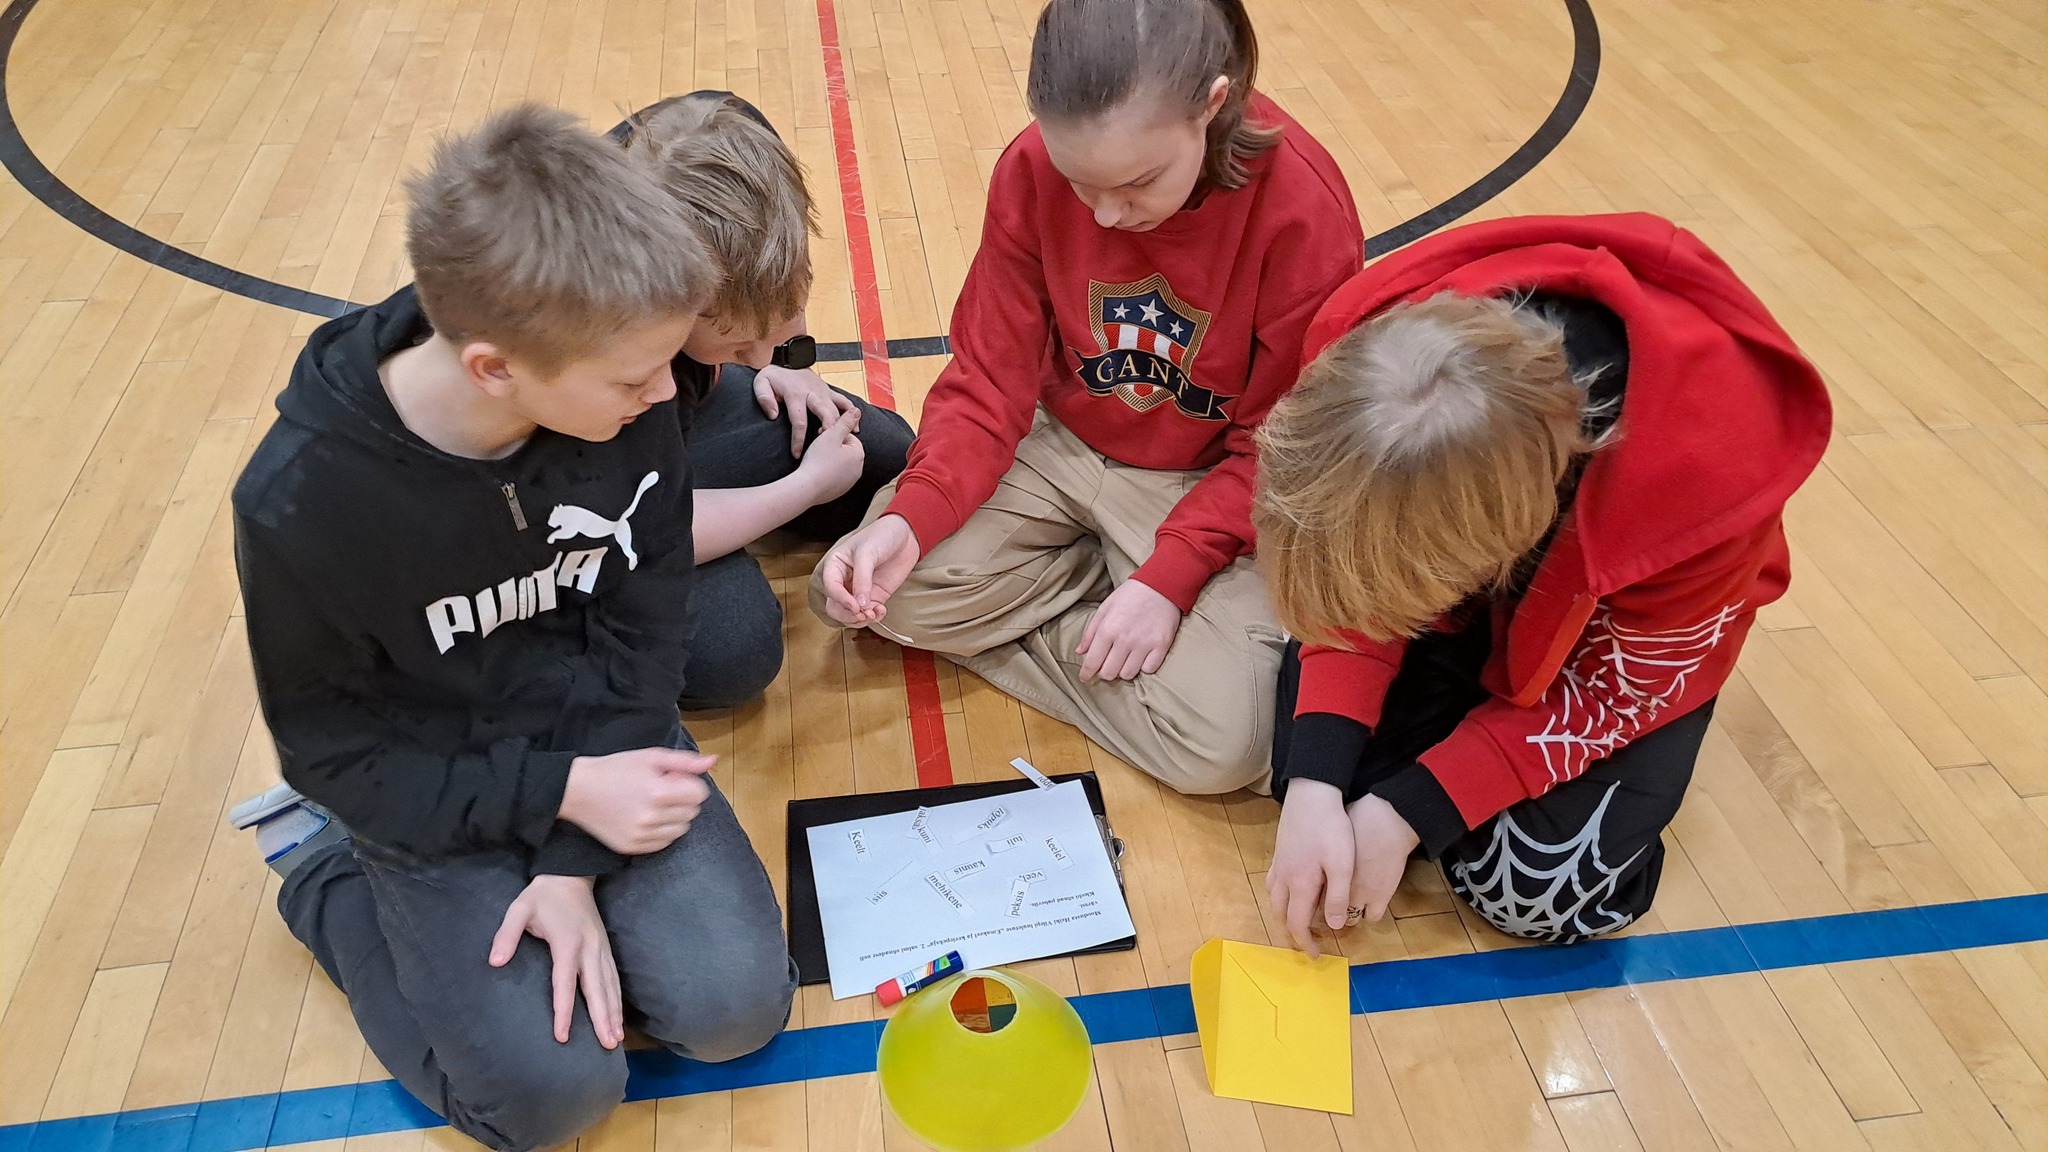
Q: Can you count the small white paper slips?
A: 13